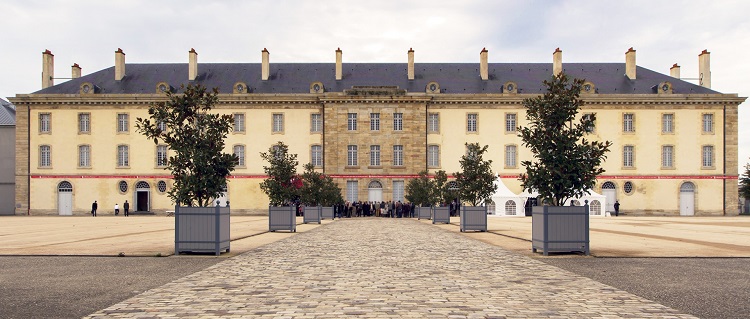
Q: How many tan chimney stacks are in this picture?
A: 12